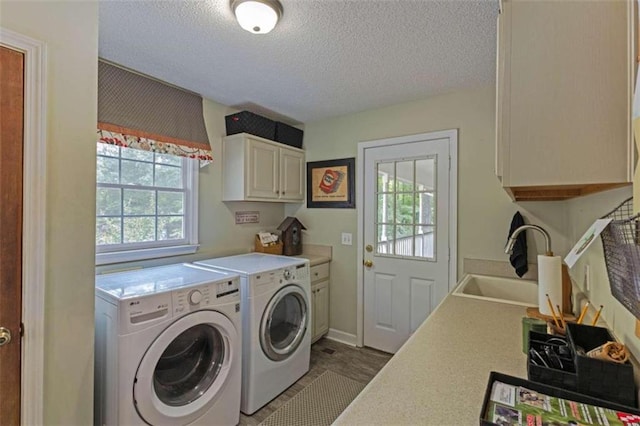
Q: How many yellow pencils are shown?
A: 4